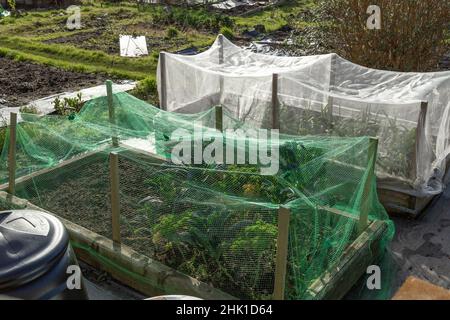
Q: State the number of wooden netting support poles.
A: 11